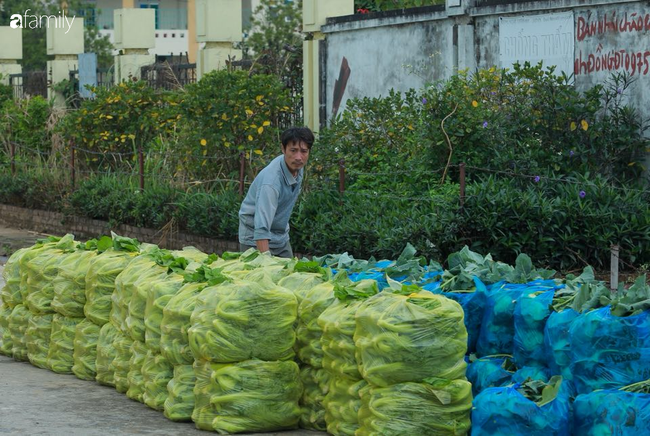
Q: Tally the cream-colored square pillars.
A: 5